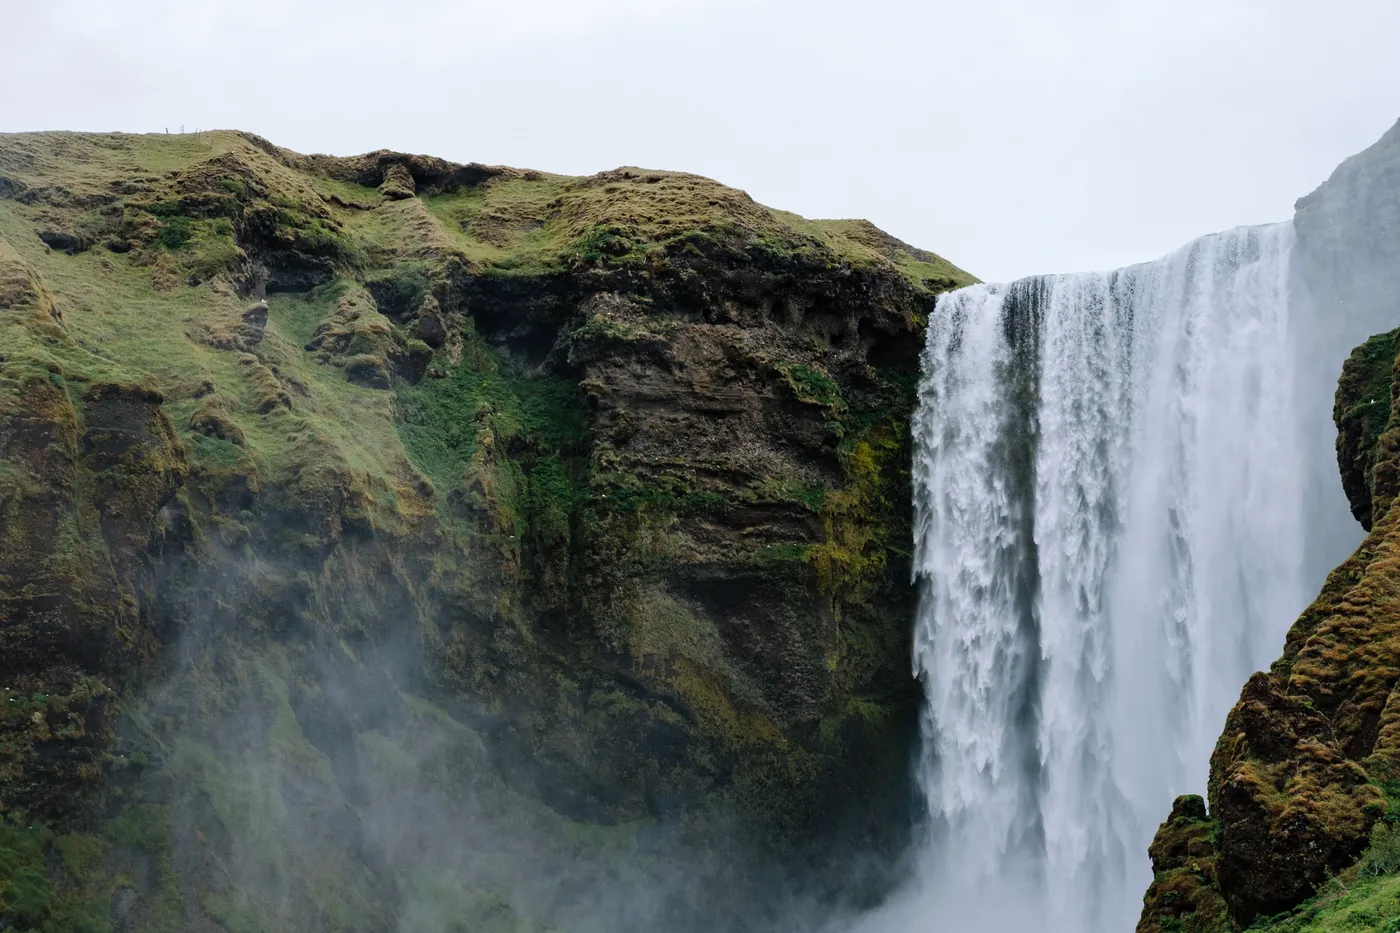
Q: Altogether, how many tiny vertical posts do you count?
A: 5